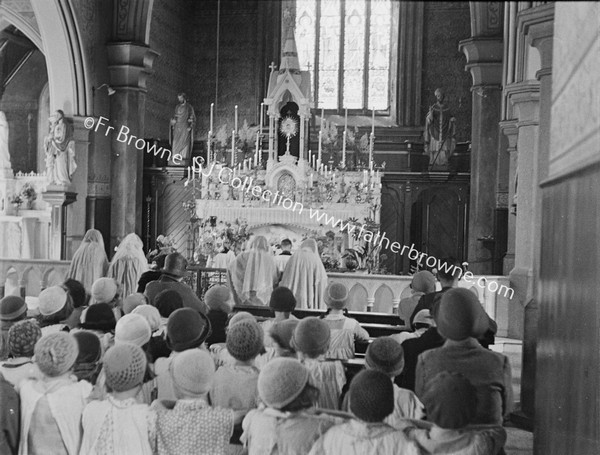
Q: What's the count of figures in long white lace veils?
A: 4